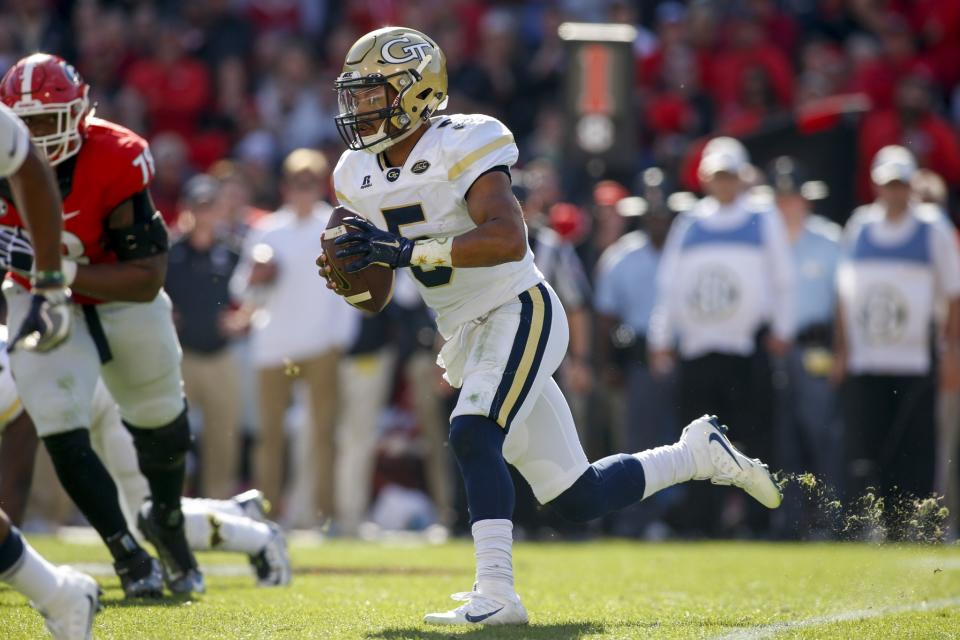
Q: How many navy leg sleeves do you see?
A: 2